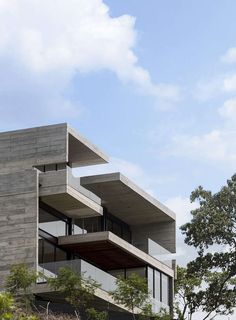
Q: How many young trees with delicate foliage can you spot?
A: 3